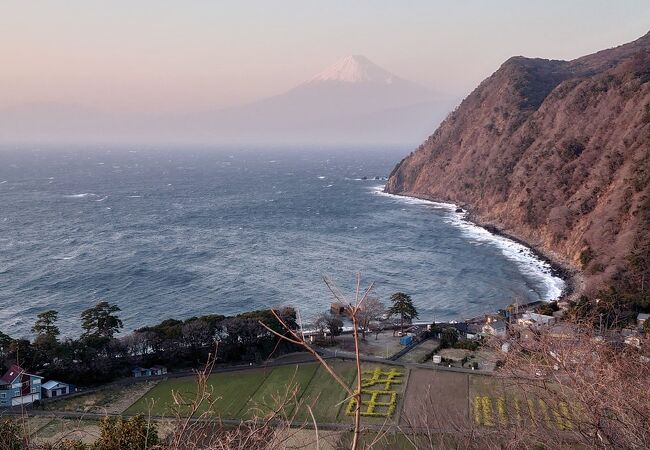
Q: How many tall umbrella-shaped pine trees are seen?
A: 3